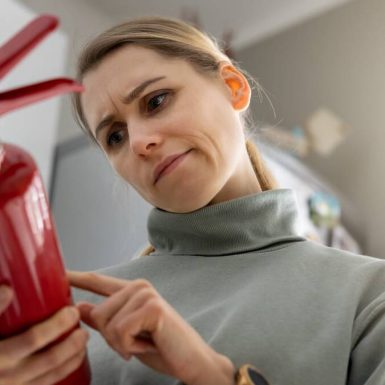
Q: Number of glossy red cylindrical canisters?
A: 1